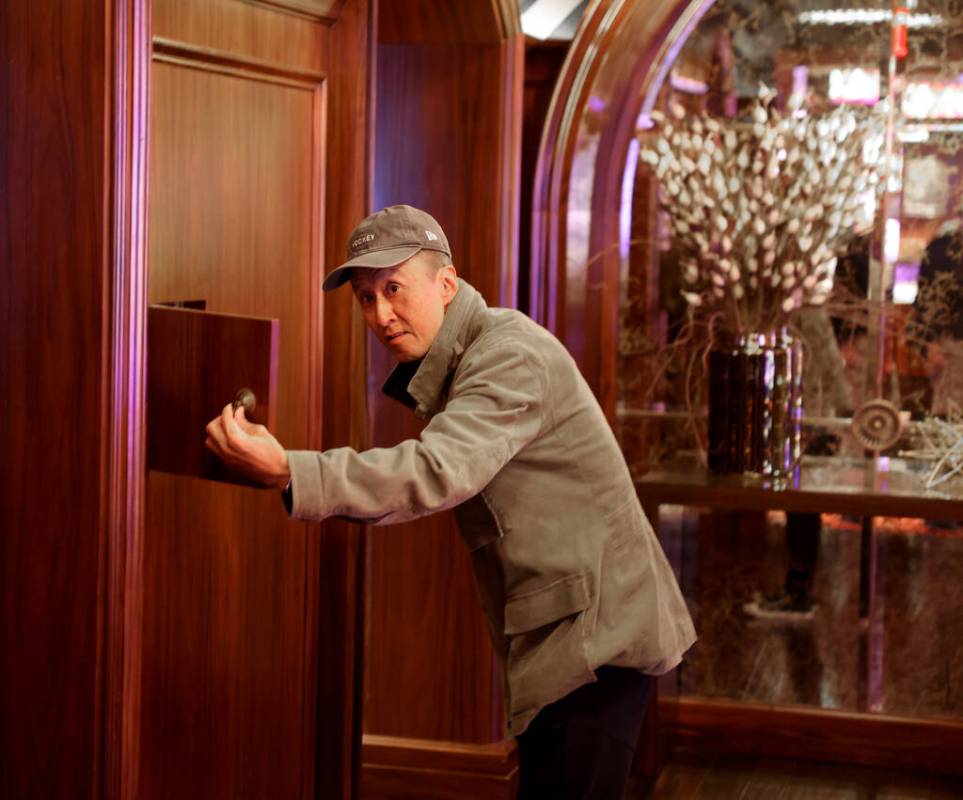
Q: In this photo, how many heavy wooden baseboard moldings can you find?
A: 2